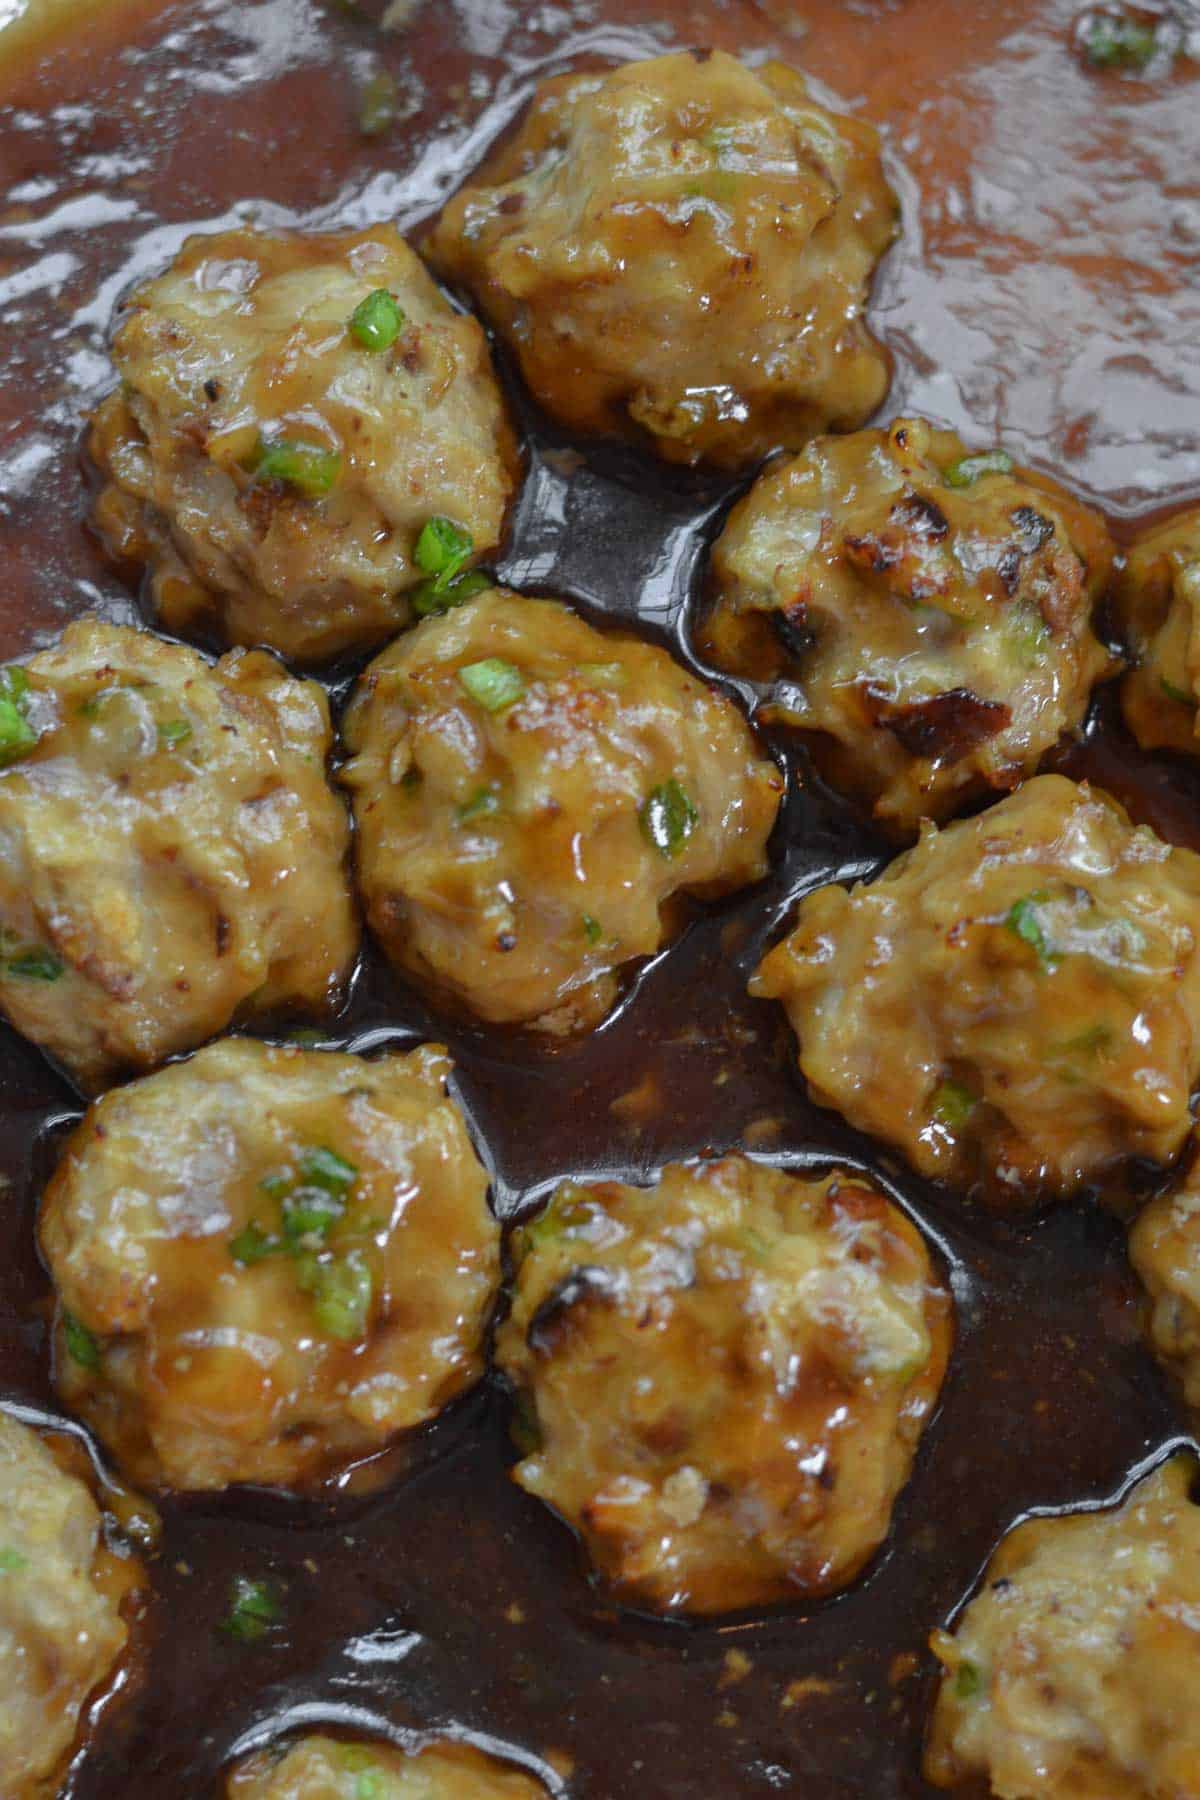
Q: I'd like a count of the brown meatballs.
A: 13